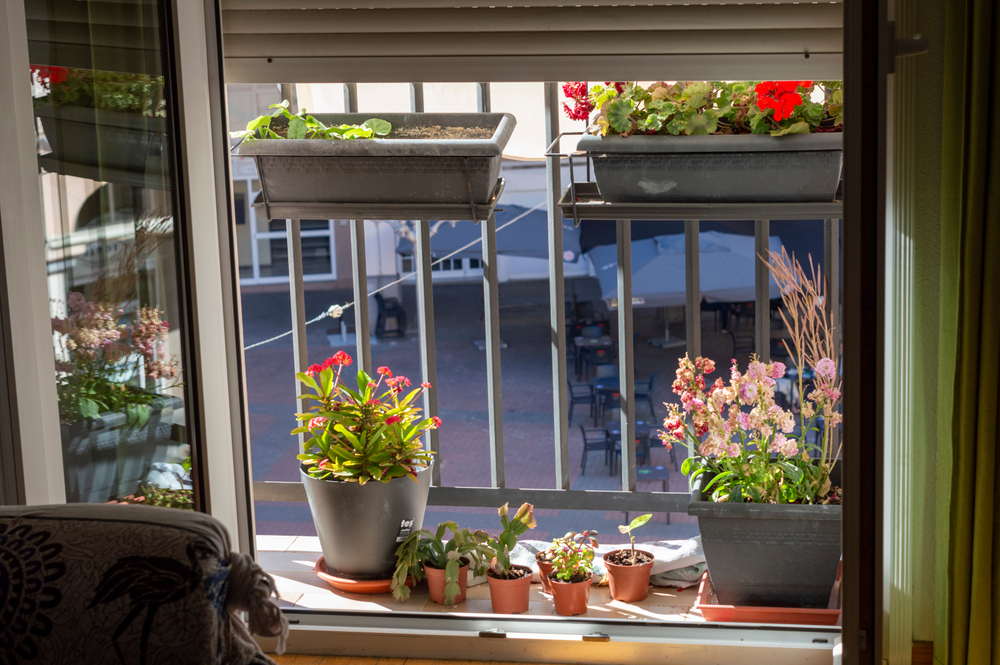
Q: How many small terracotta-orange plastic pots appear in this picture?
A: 5